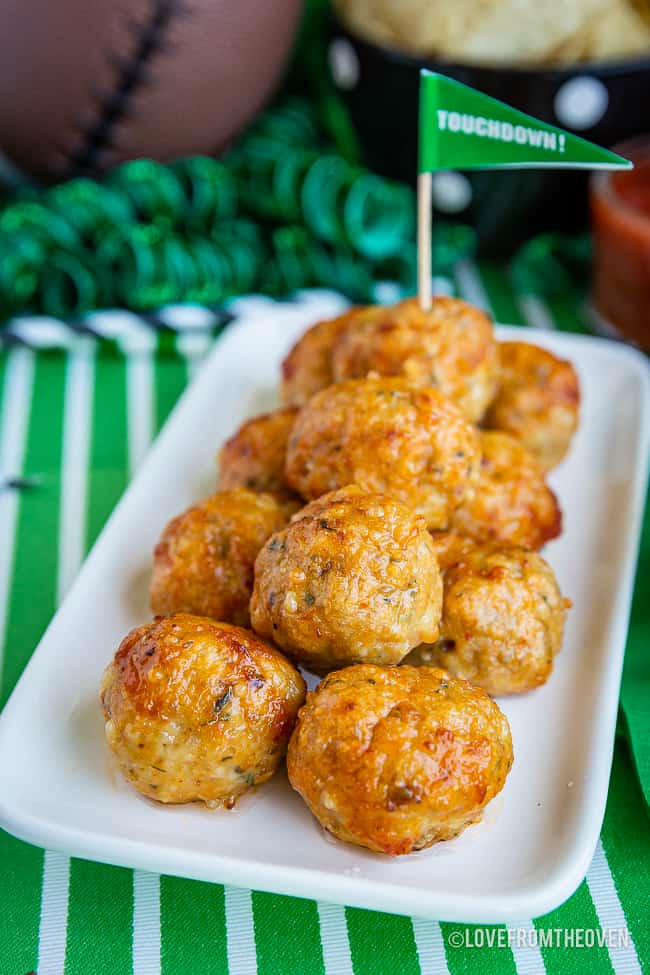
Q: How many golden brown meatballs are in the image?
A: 11